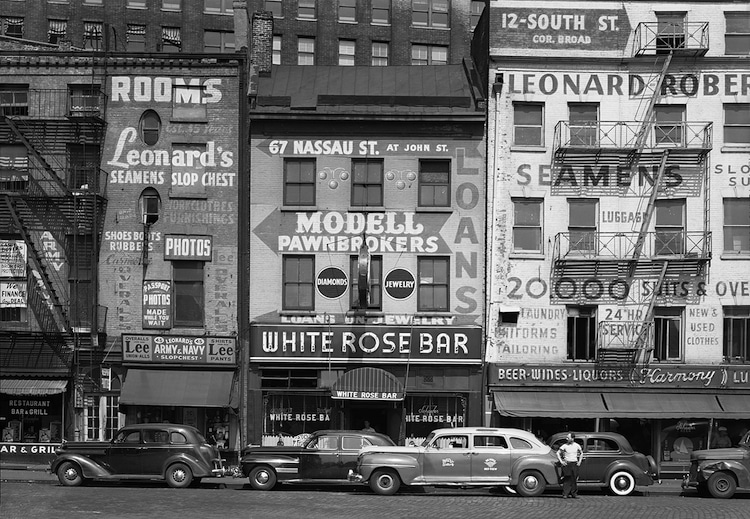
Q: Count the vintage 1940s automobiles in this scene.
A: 5